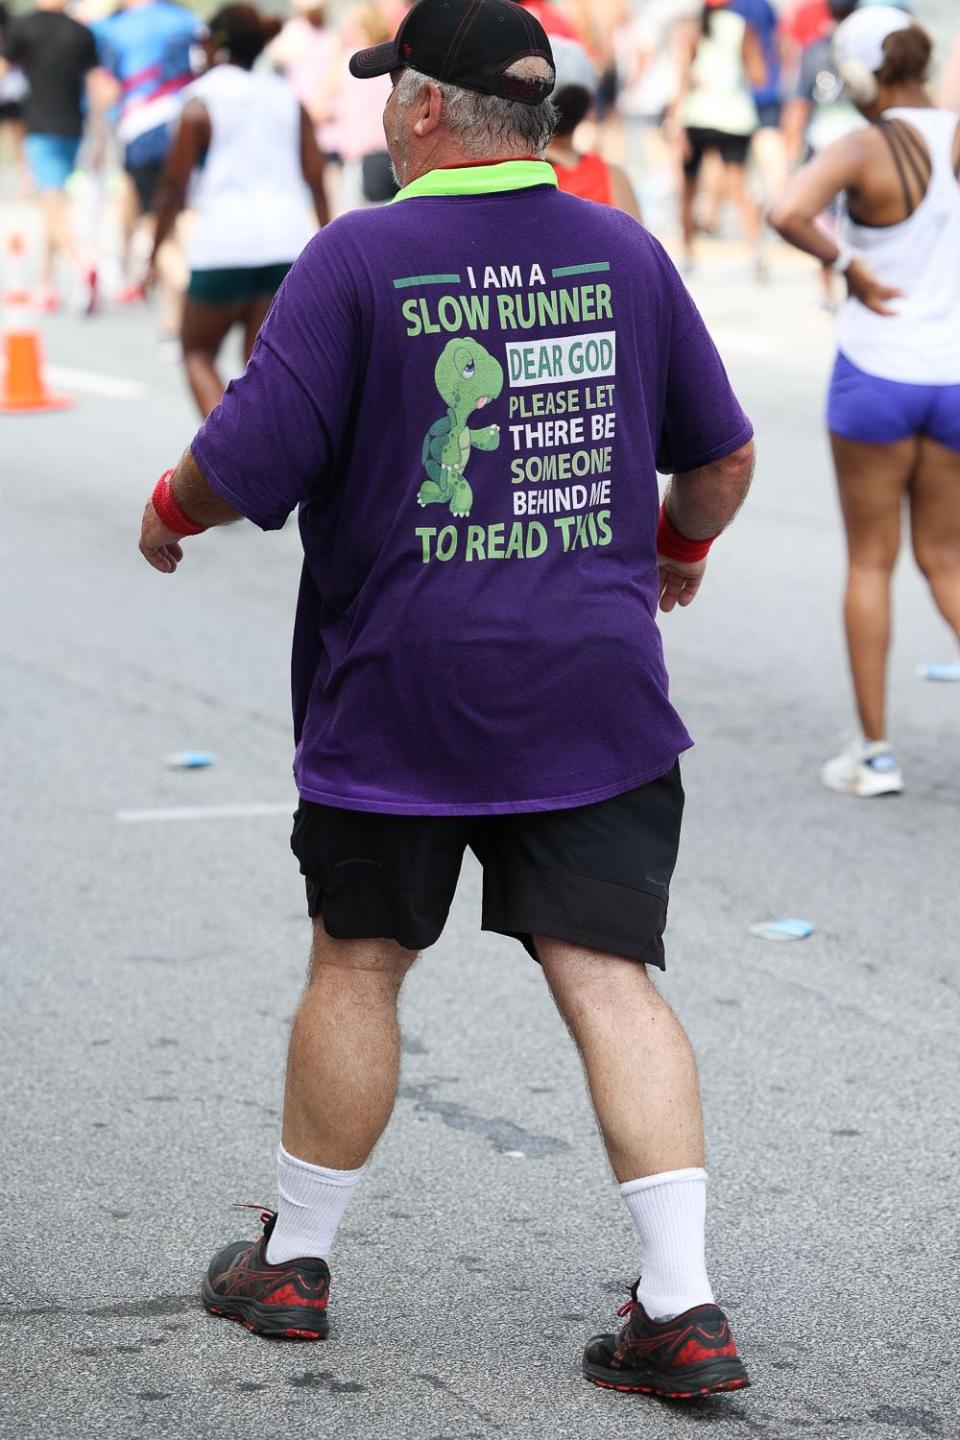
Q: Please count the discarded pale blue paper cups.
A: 3